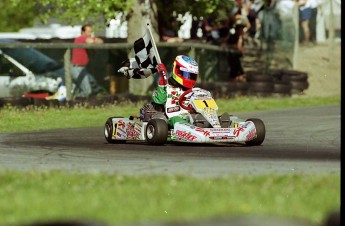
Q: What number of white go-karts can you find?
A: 1